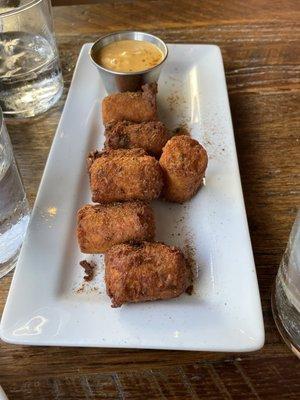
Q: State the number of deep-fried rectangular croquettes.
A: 6